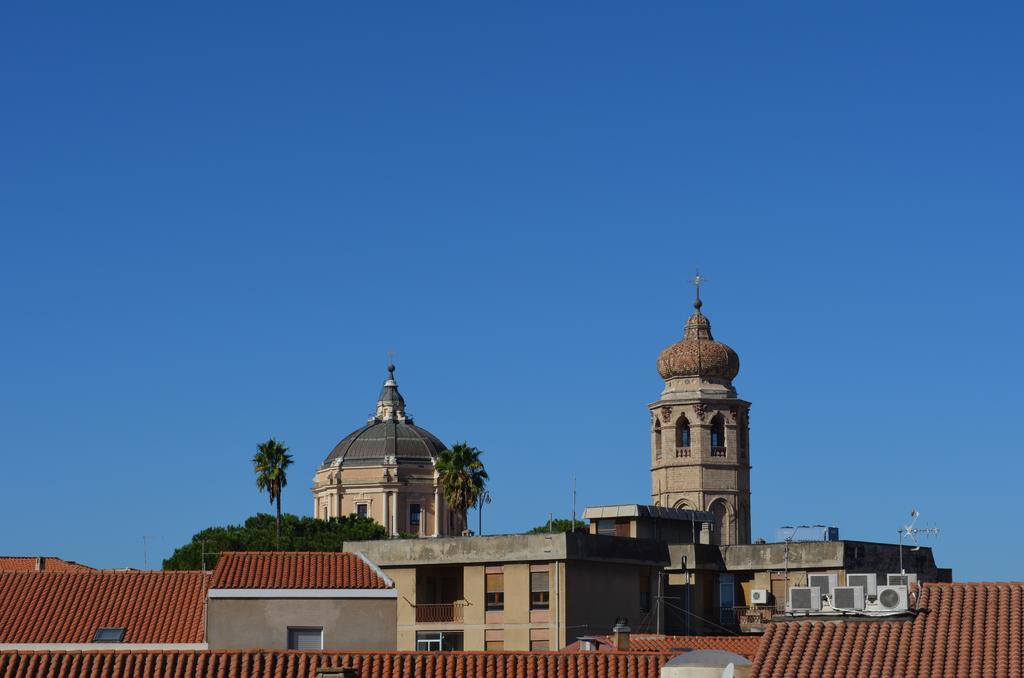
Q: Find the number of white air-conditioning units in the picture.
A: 7